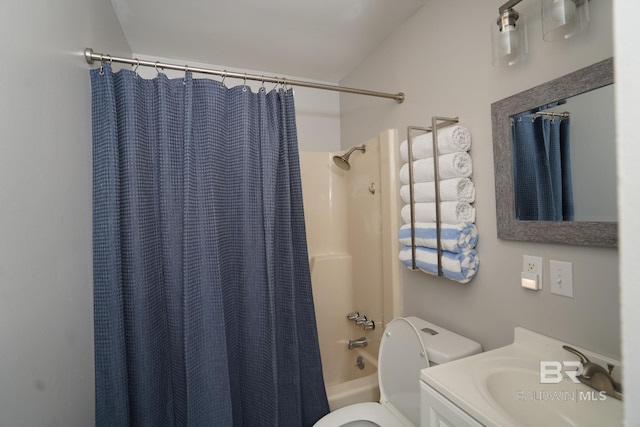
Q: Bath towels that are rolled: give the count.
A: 6